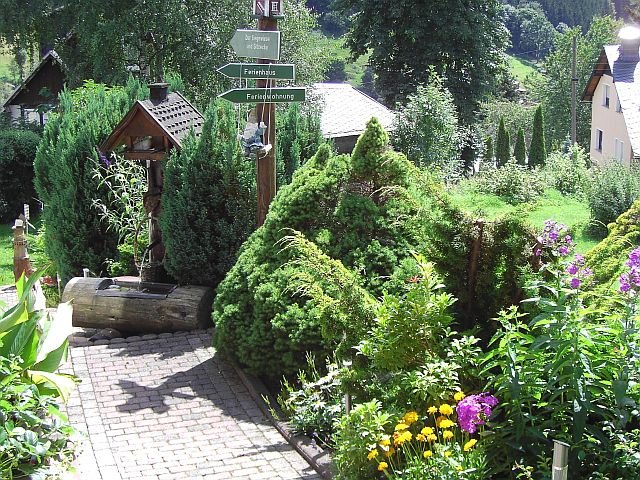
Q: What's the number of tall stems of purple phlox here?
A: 3